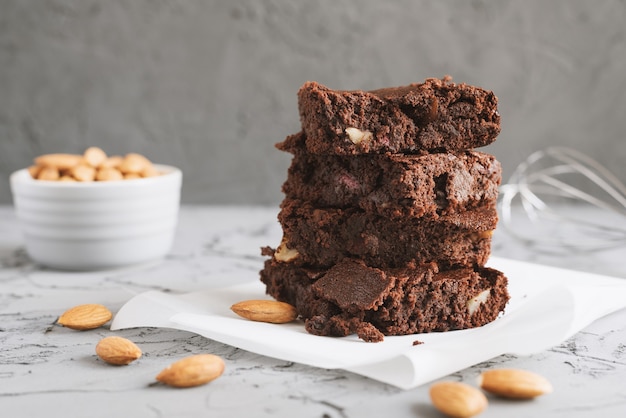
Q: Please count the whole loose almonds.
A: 6